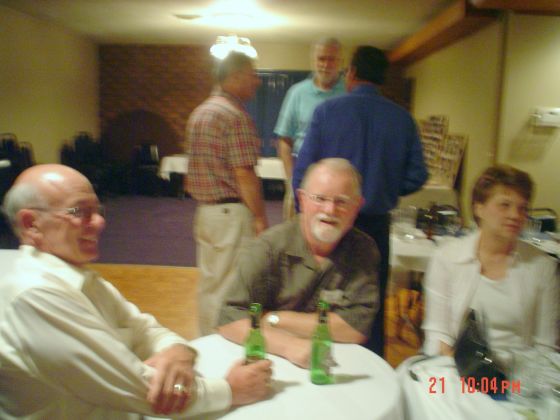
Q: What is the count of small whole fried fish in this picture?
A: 0